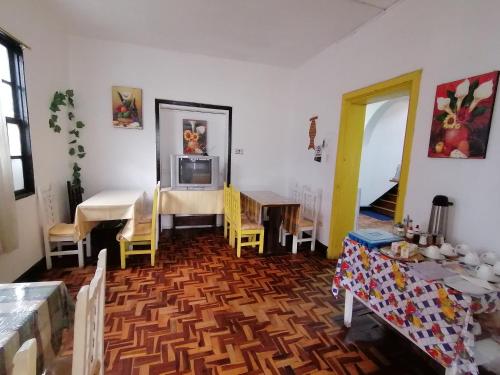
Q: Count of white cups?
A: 7